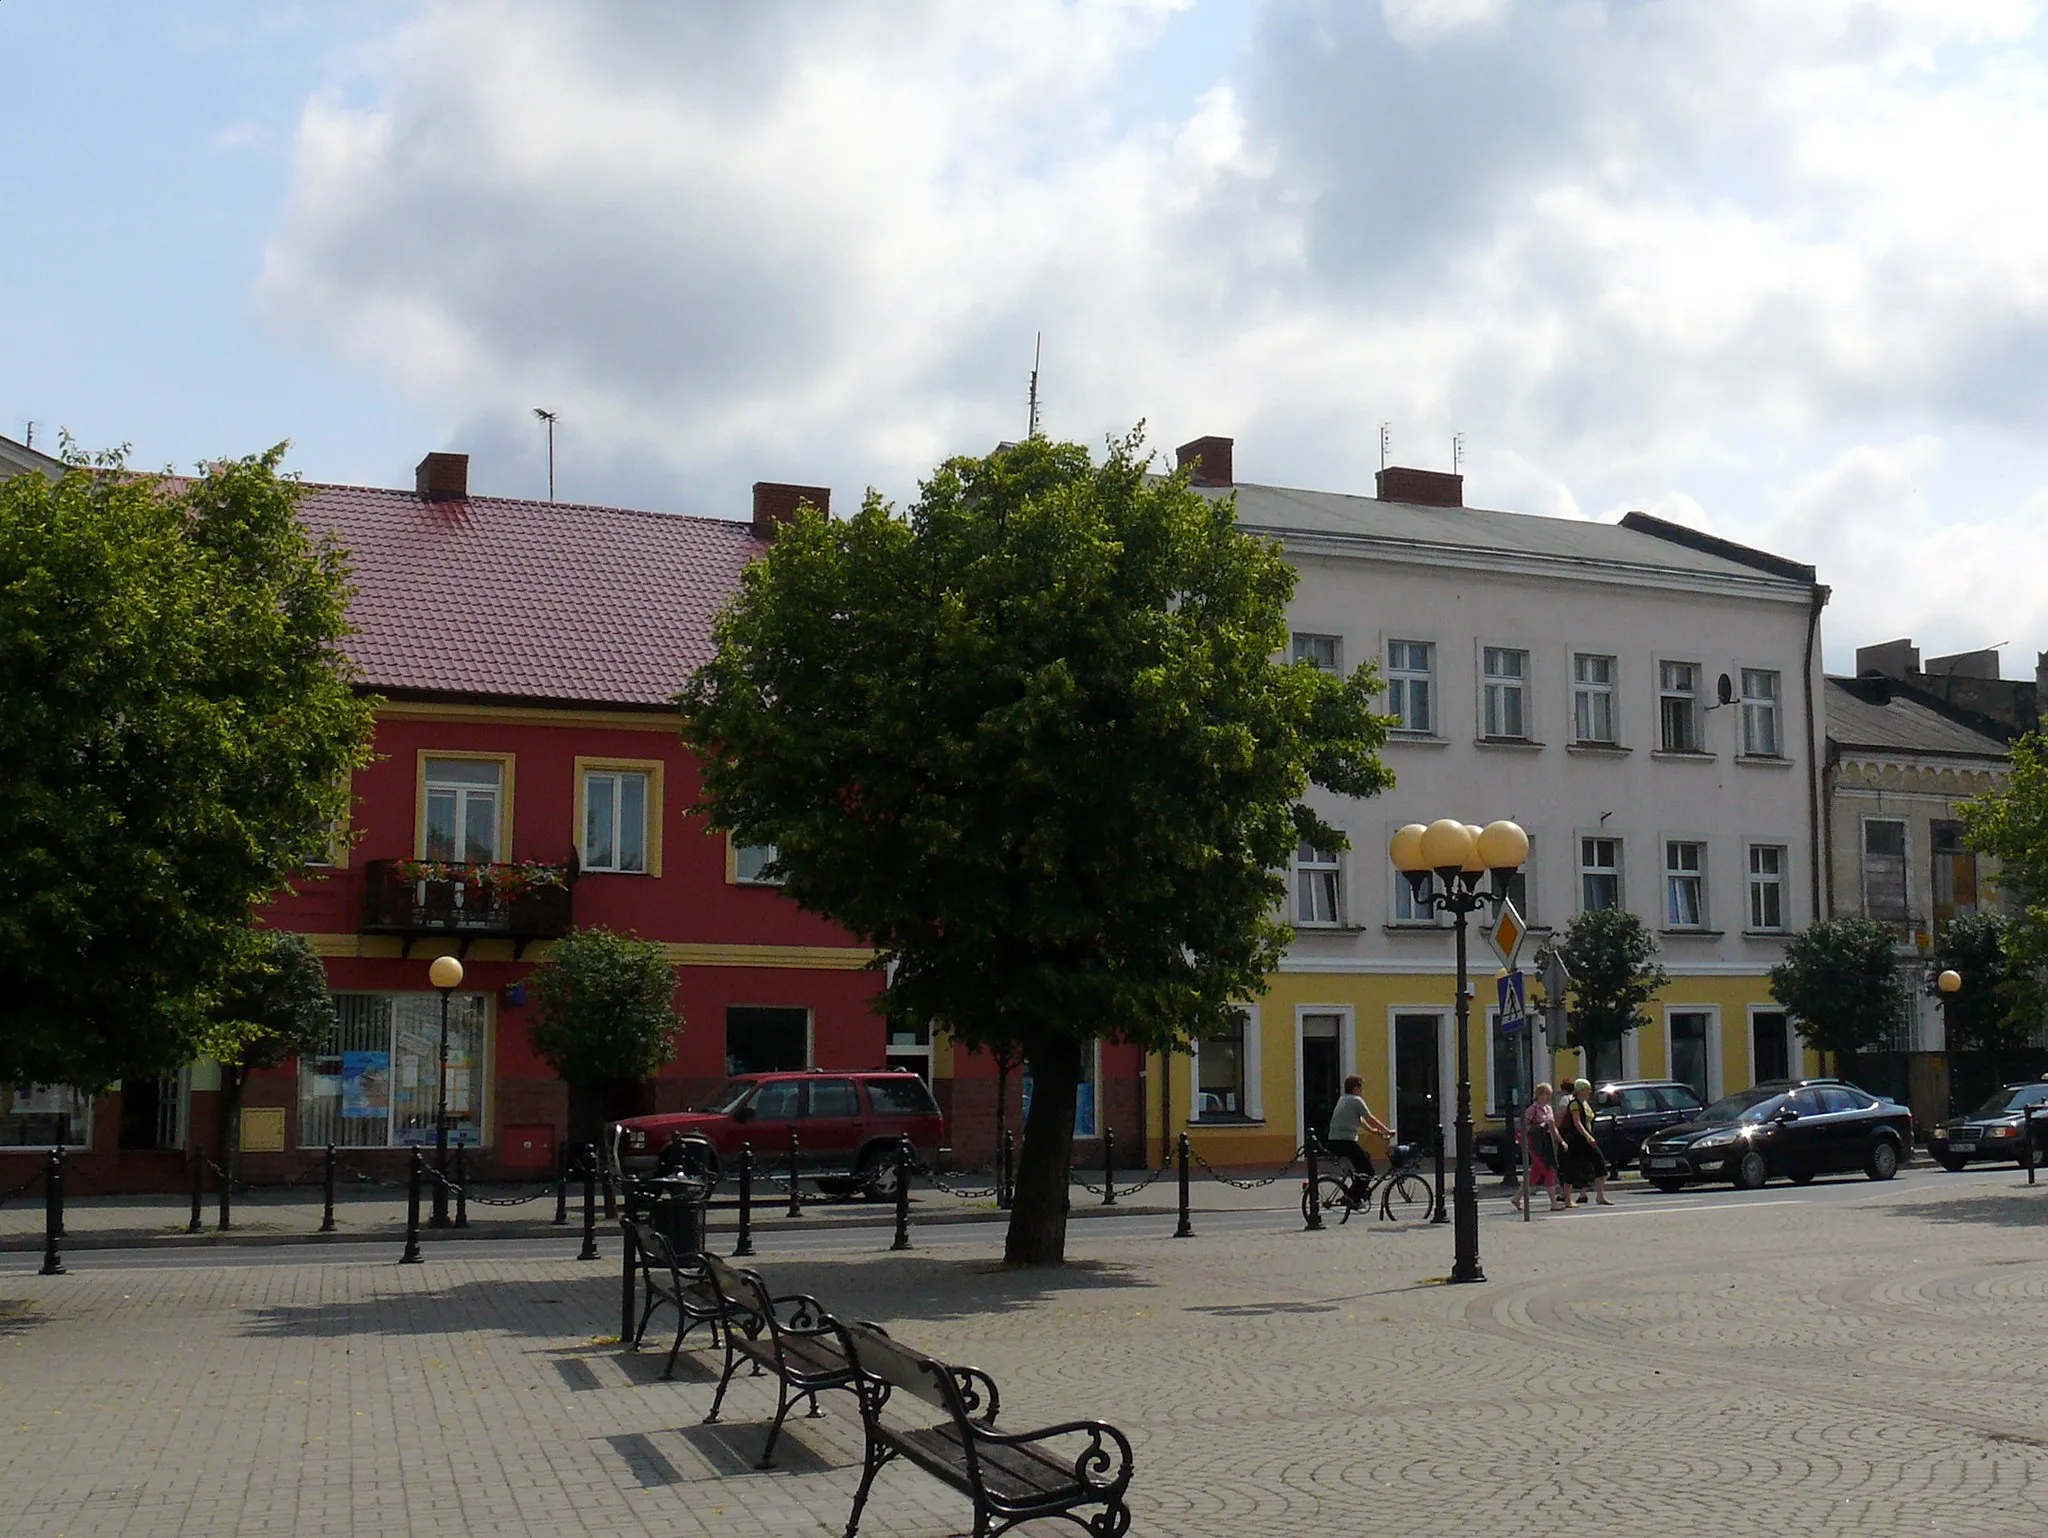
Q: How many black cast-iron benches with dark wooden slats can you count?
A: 3